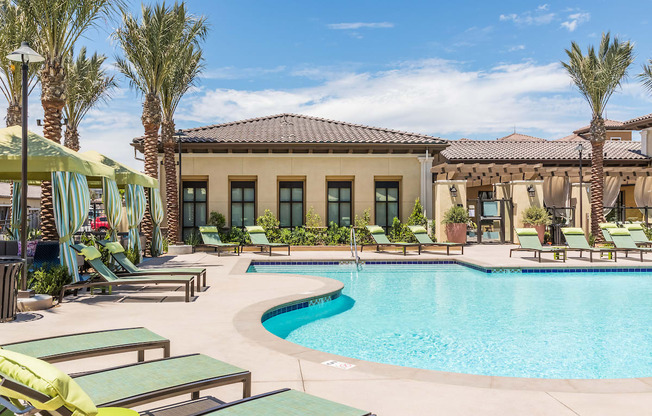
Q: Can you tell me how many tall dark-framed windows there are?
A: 5